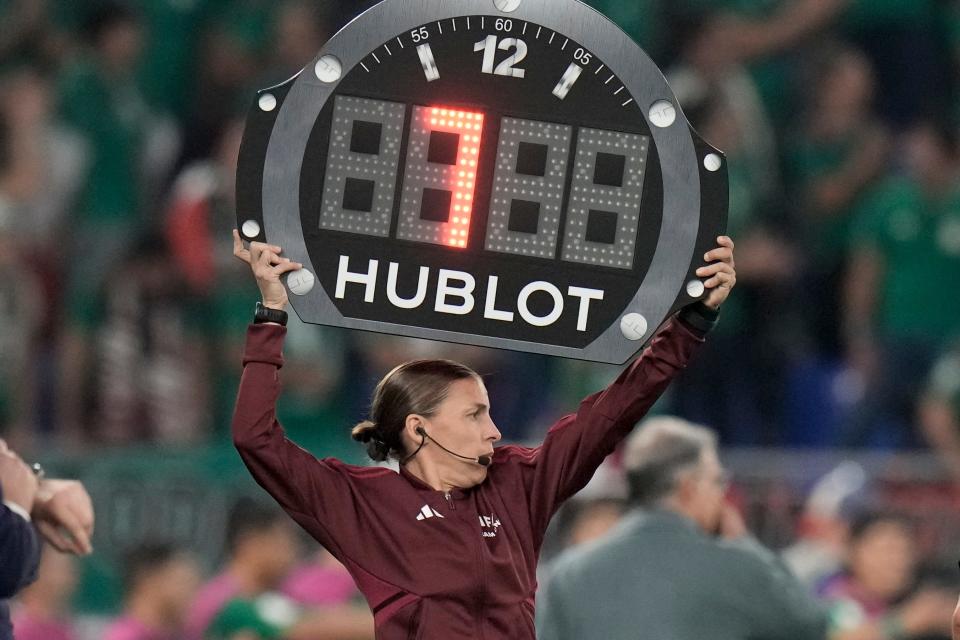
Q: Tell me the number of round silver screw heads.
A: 9